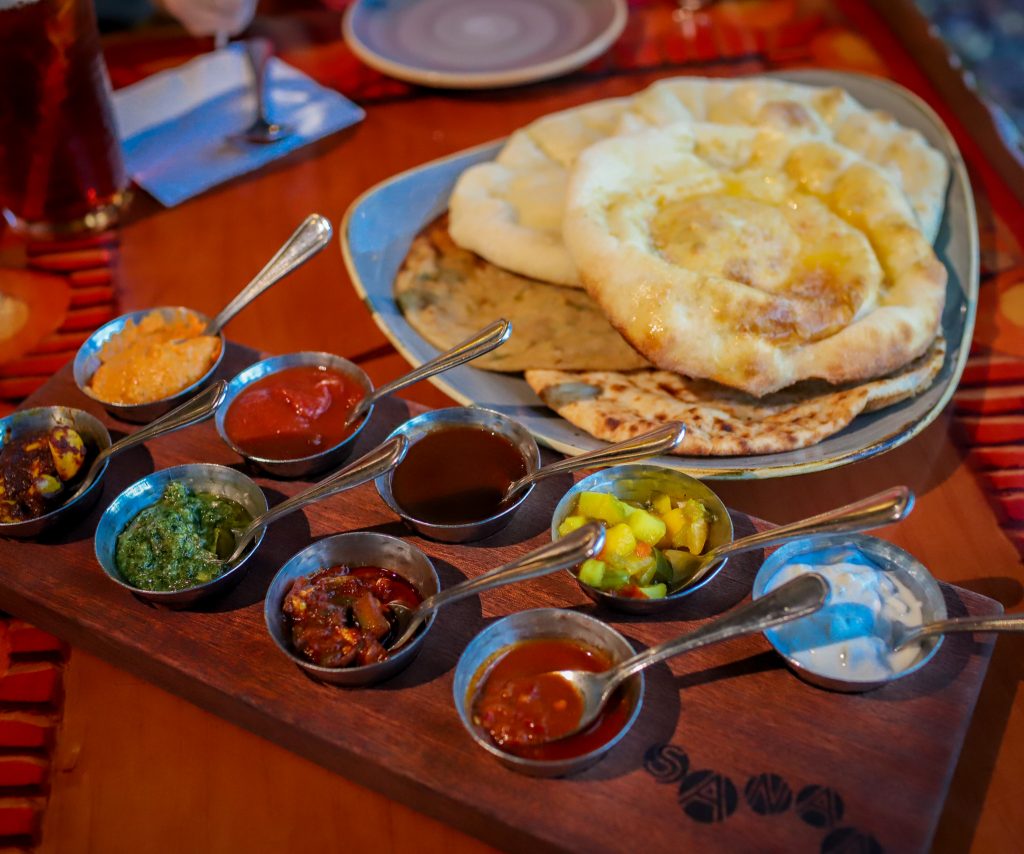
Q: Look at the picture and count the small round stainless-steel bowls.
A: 9